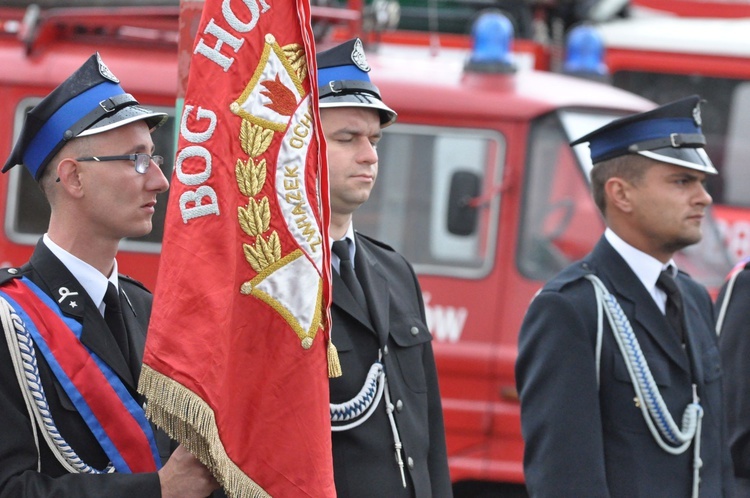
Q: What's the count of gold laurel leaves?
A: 15